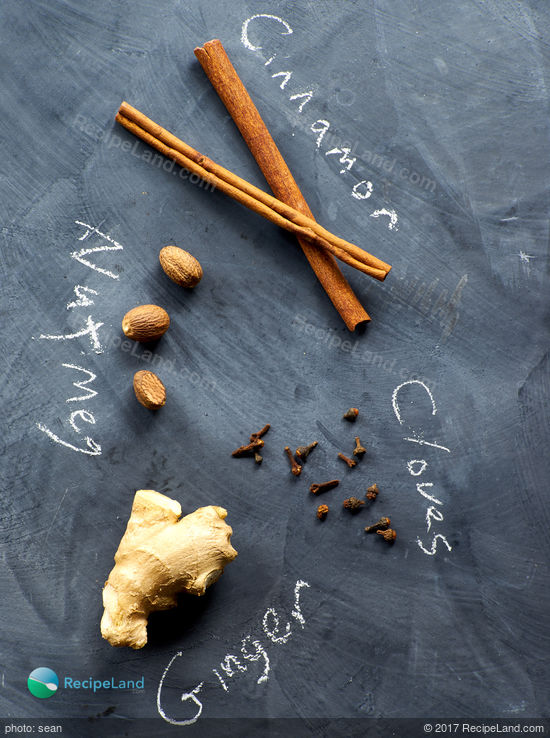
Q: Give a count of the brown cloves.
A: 14